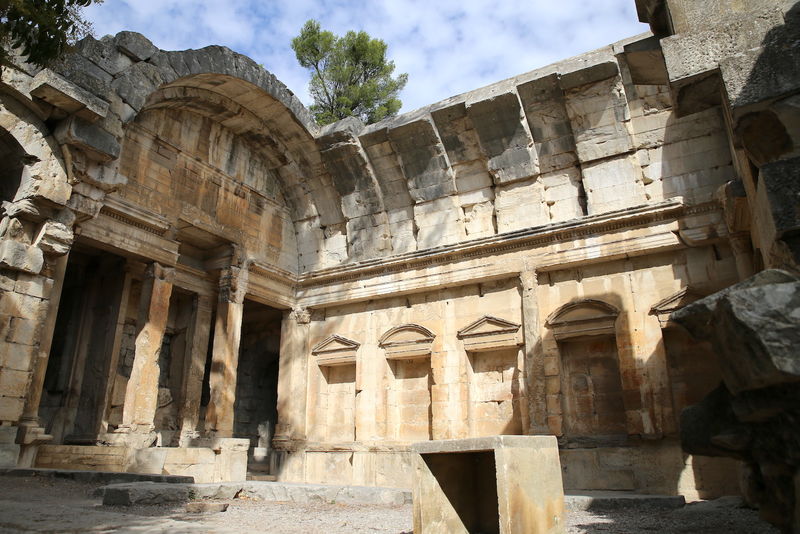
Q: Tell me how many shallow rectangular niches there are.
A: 5